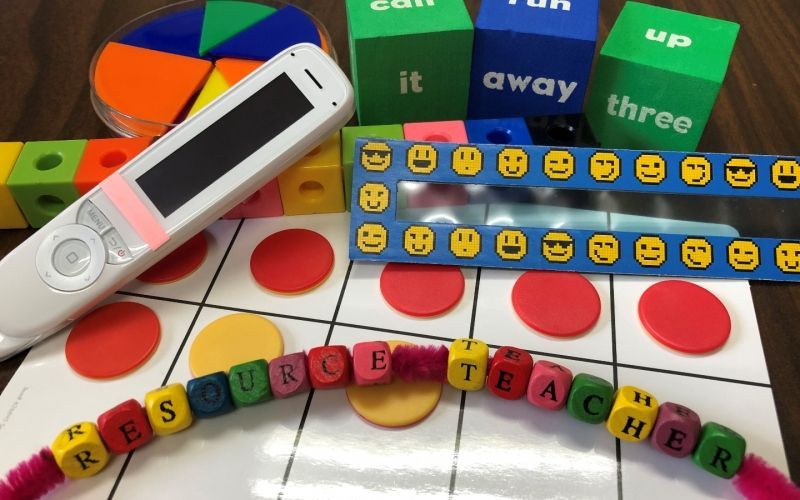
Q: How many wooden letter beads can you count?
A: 15